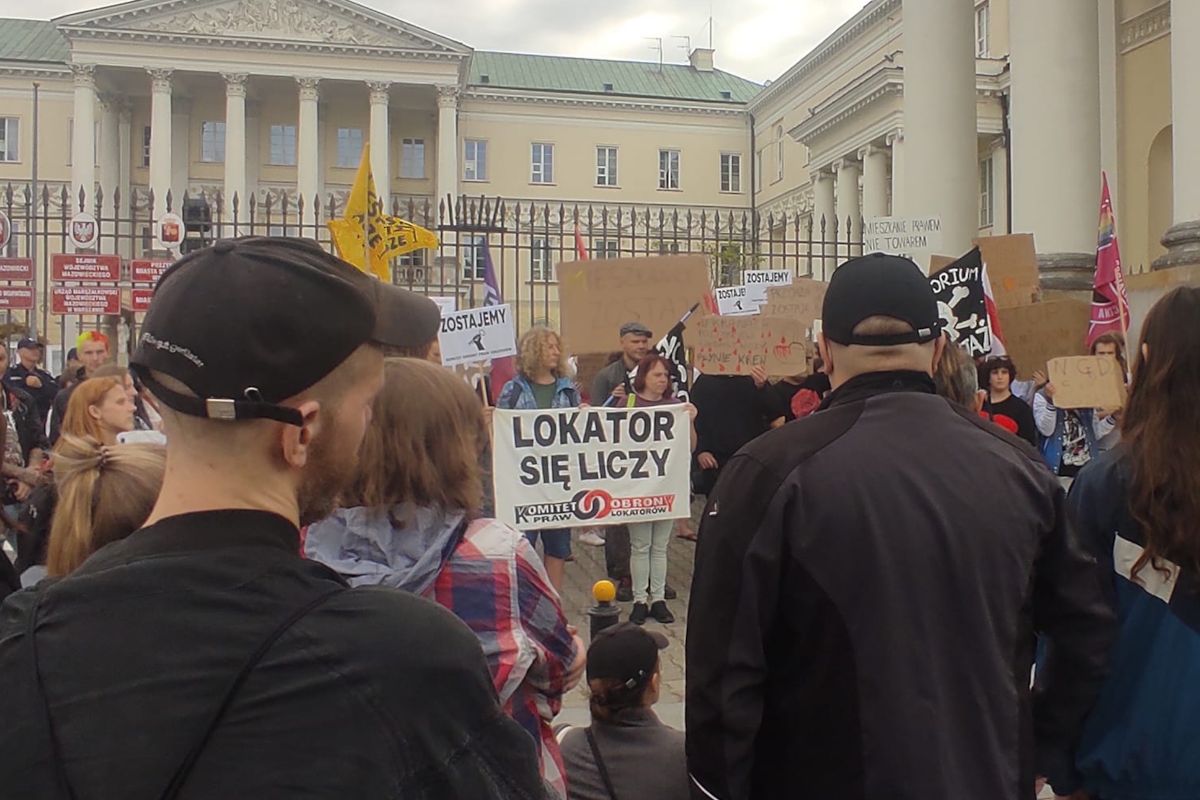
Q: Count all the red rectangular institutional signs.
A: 6